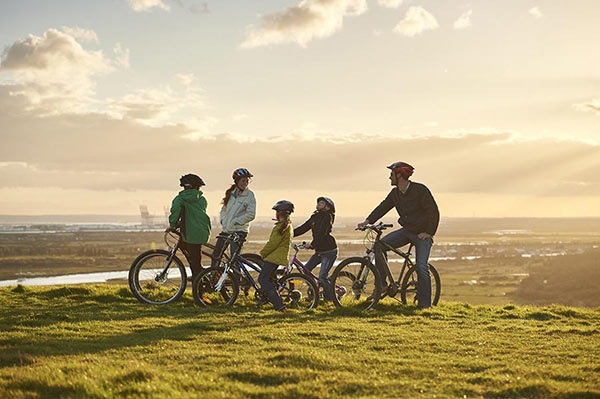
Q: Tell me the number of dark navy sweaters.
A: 1